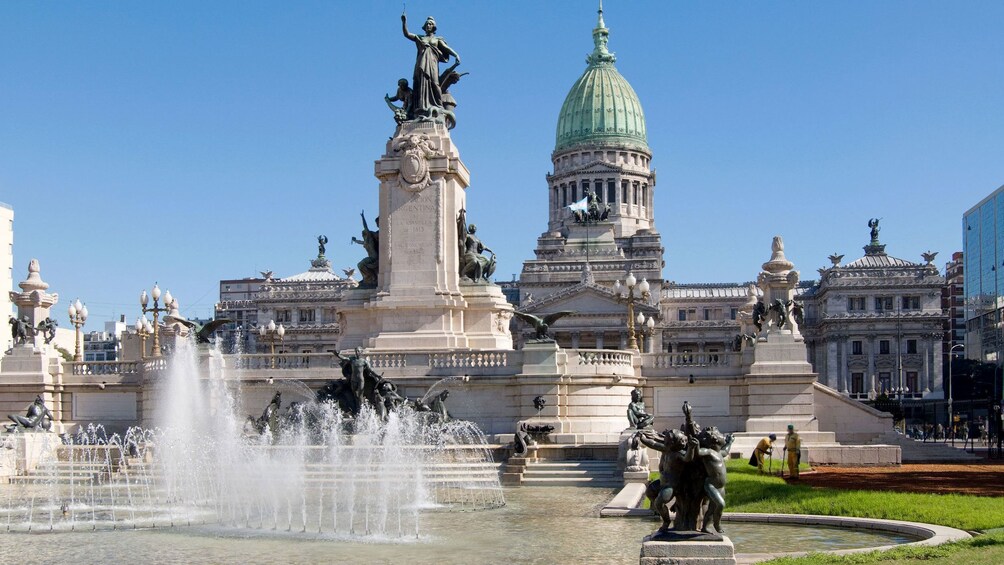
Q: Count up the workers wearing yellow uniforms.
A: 2